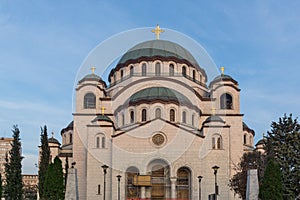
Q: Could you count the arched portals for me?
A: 3